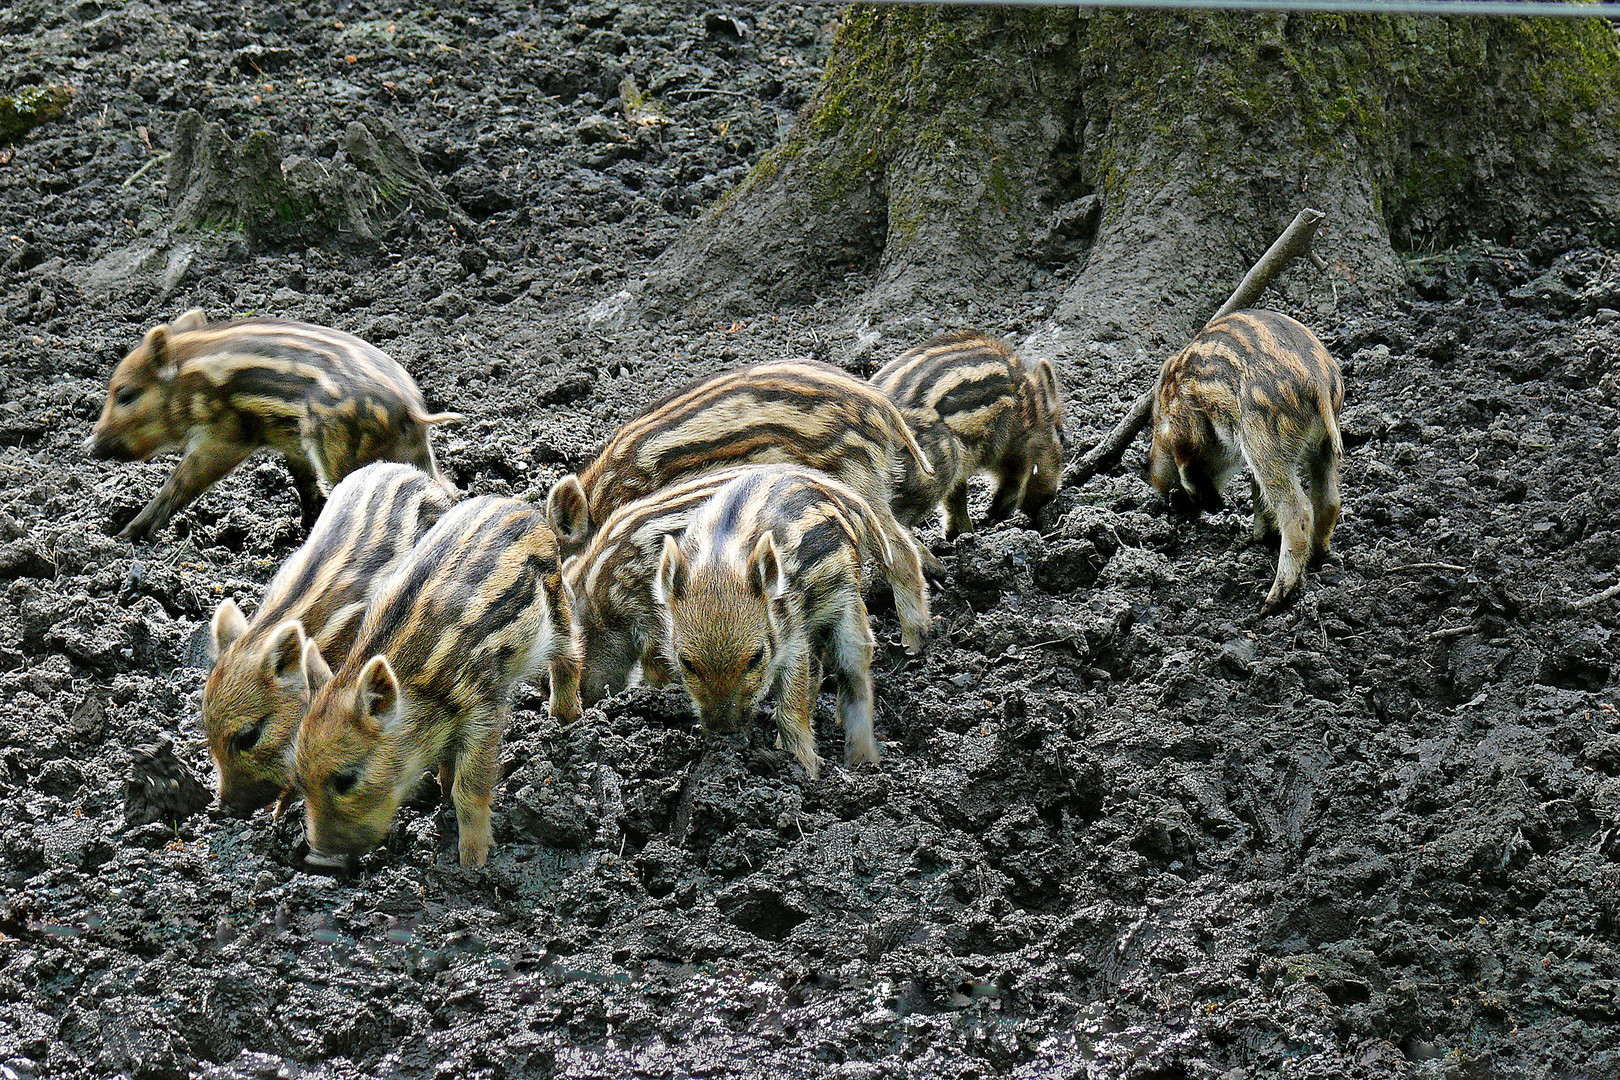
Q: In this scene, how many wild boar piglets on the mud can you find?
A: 8